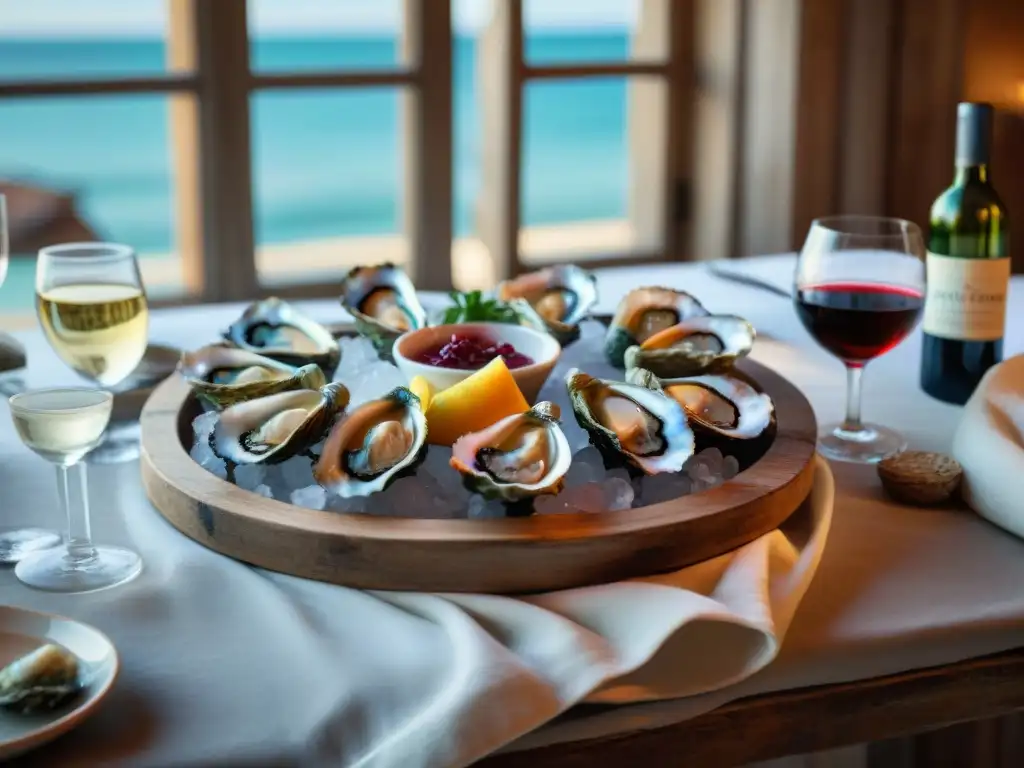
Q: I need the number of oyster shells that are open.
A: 11